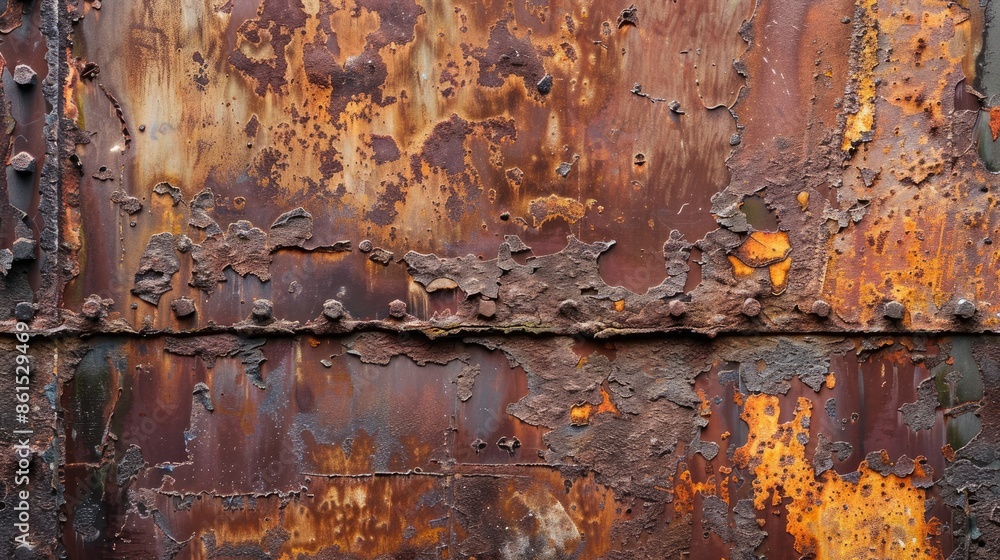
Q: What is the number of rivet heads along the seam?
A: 13